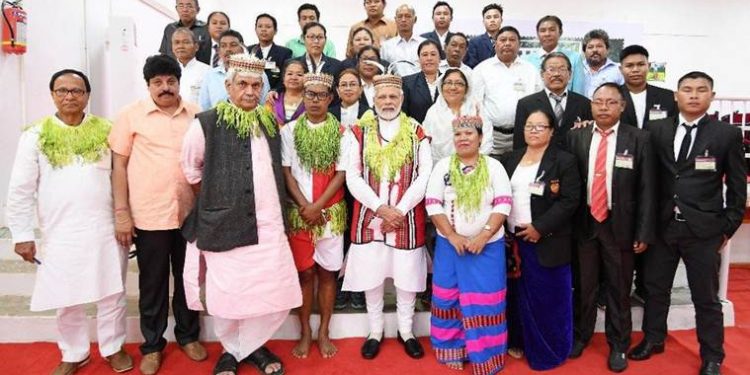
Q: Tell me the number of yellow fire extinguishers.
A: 0